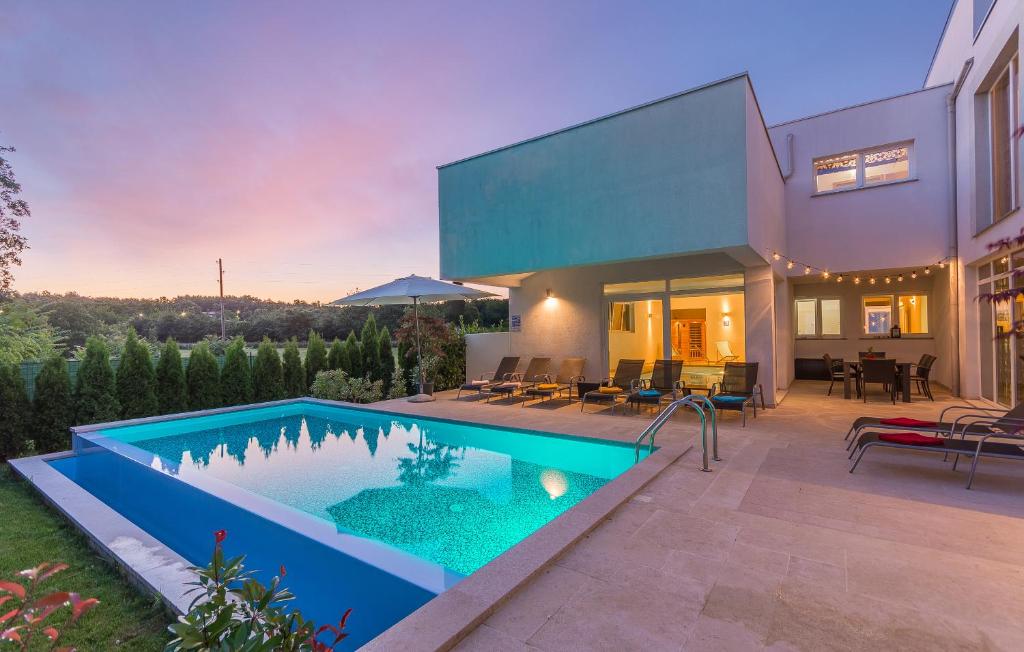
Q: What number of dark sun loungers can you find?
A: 8